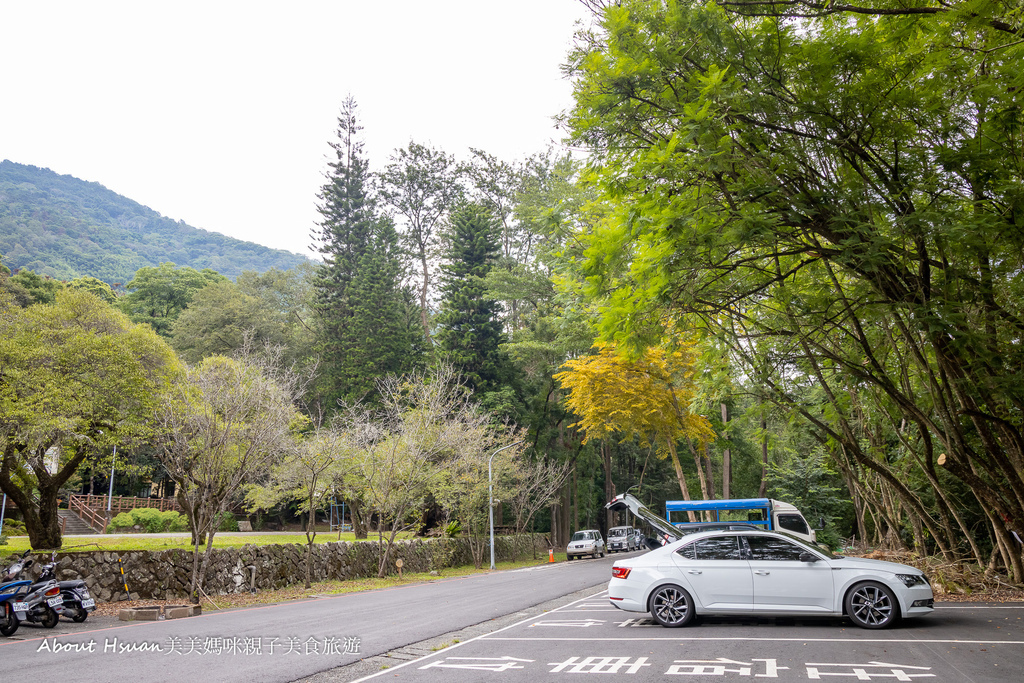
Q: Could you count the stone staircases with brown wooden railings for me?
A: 1